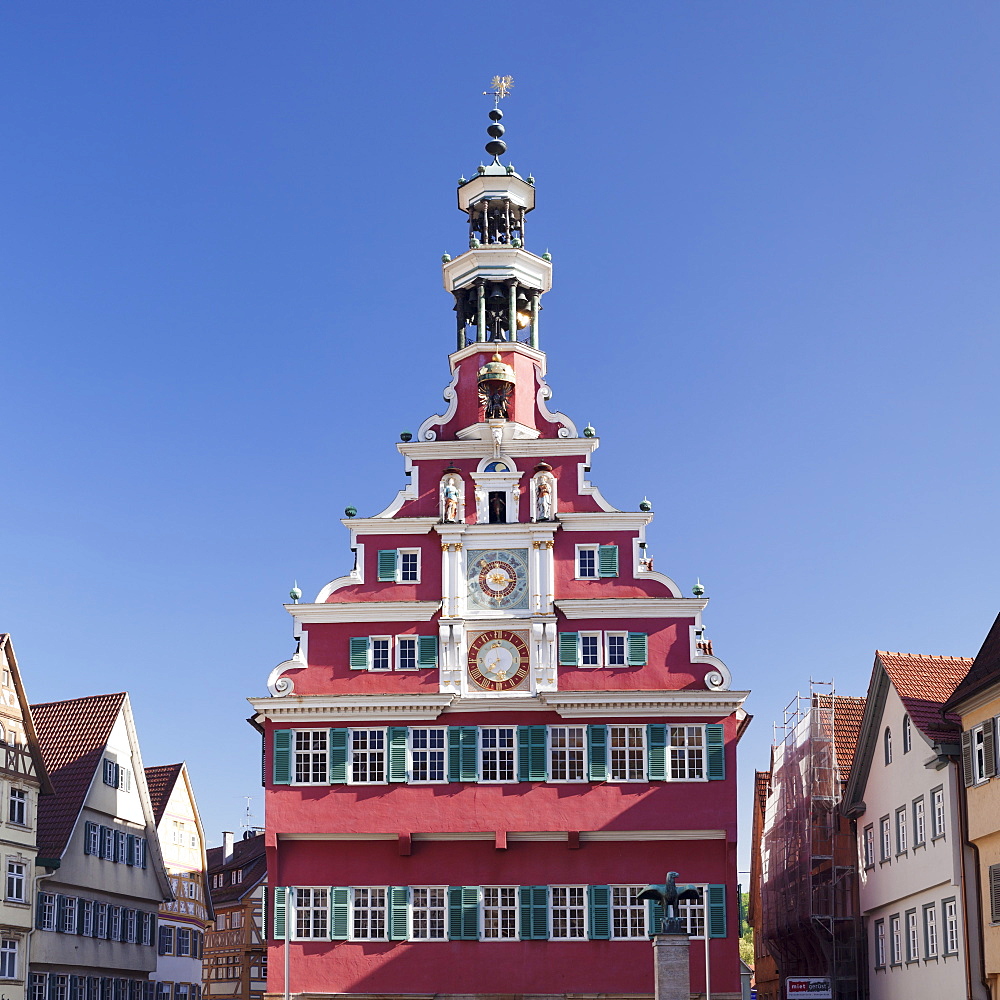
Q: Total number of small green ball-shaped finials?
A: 14